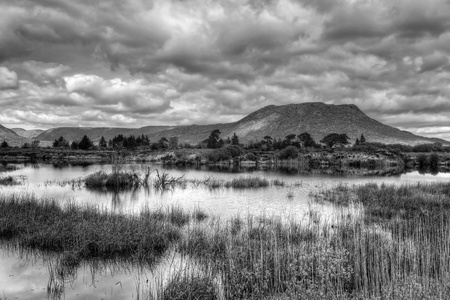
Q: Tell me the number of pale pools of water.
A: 2